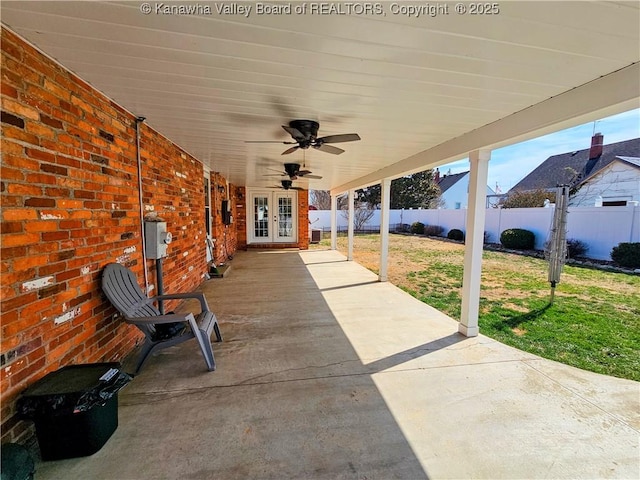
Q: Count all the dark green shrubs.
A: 4